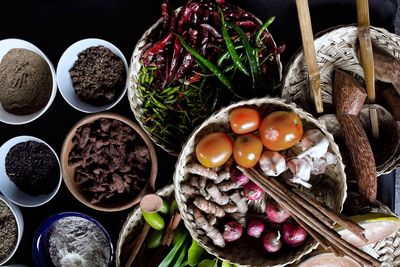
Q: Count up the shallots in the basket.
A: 7